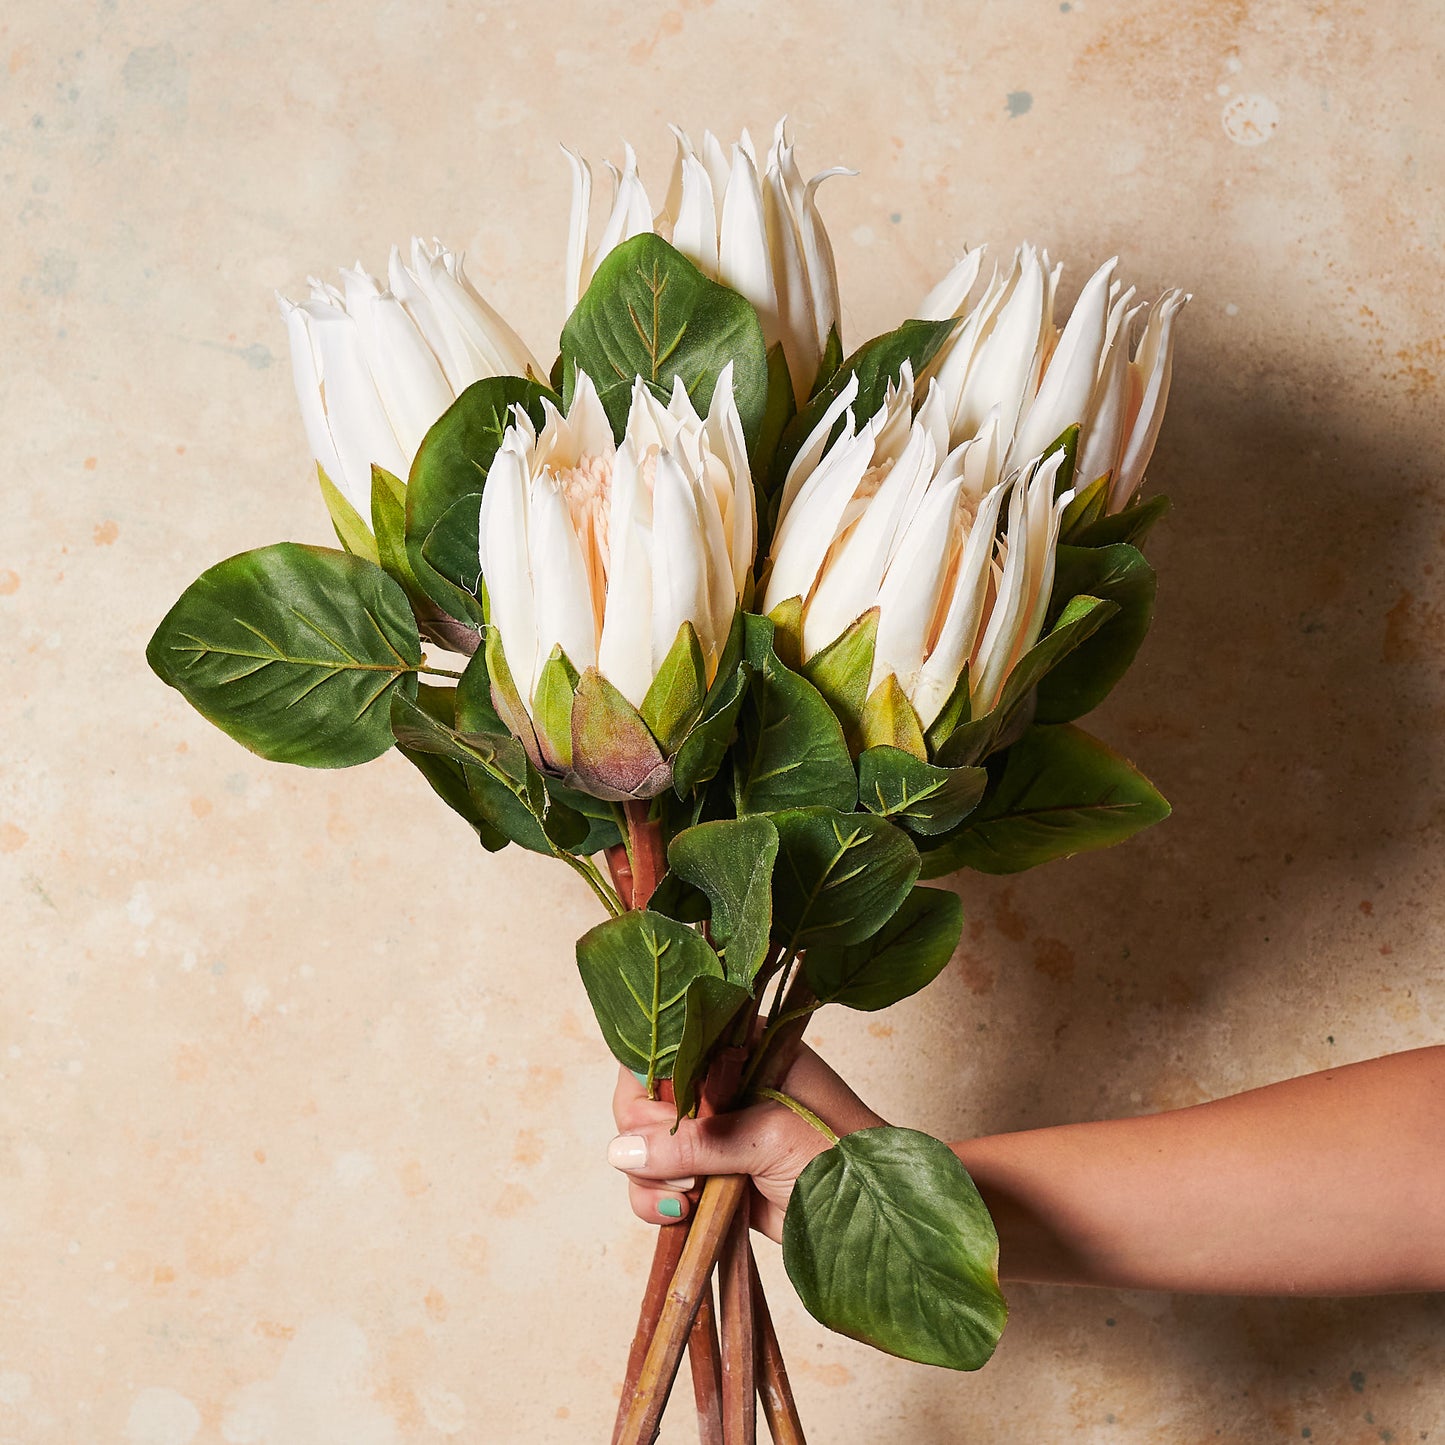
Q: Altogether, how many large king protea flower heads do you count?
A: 5